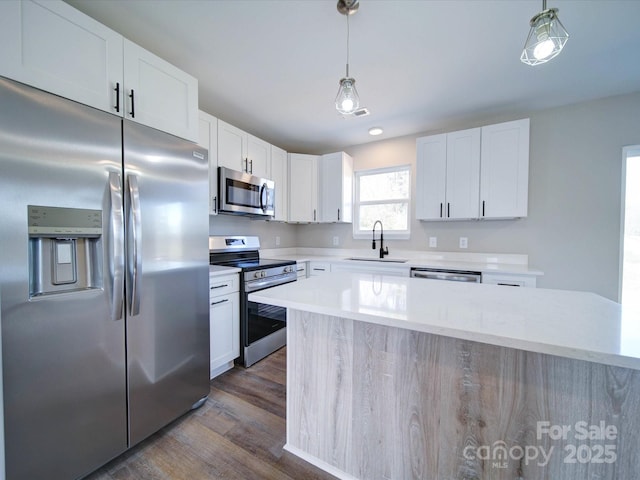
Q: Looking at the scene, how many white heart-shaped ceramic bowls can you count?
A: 0